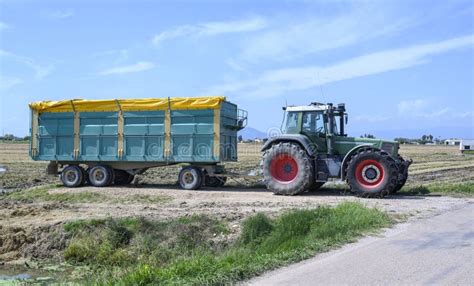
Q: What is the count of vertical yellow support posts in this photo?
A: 5